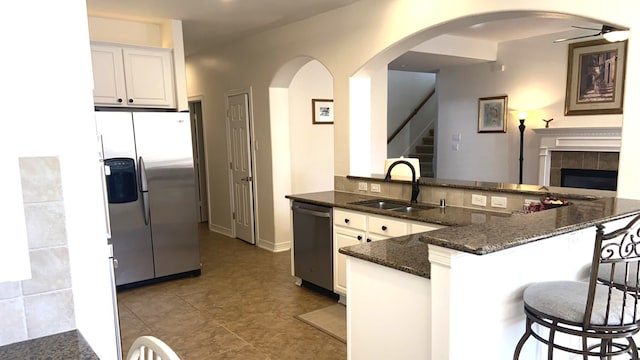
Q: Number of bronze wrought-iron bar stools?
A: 2